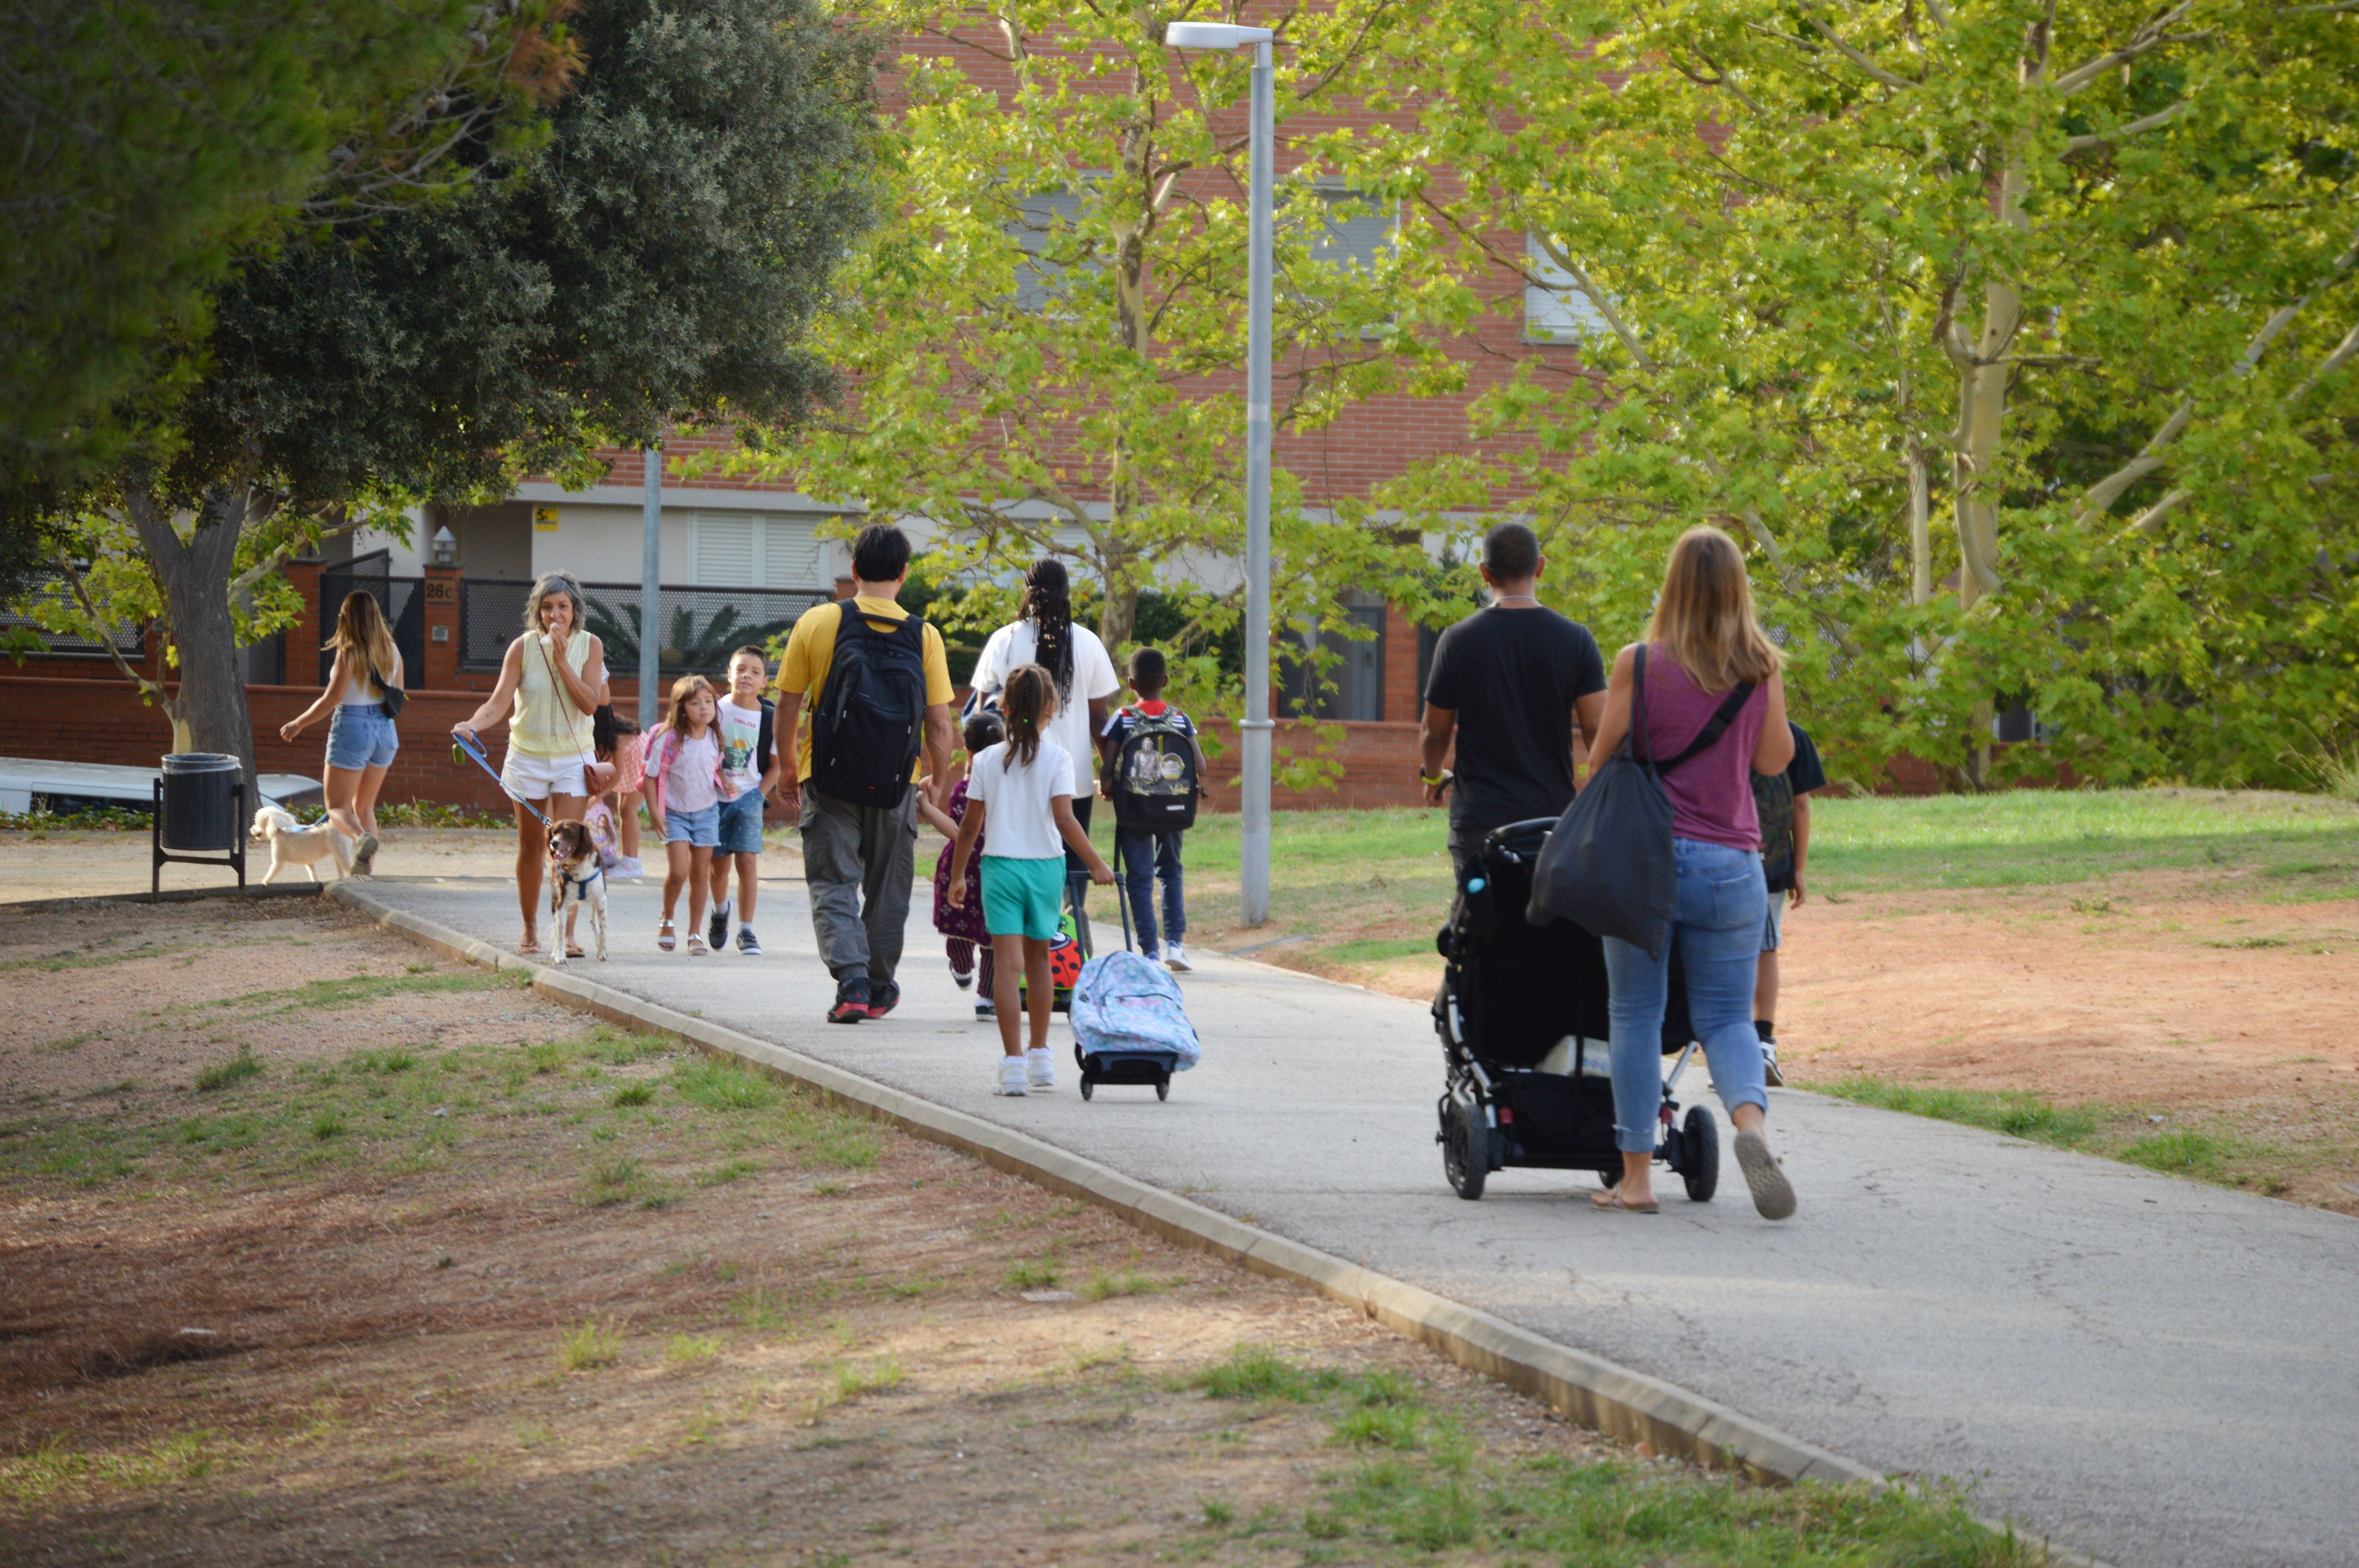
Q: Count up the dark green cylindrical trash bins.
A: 1